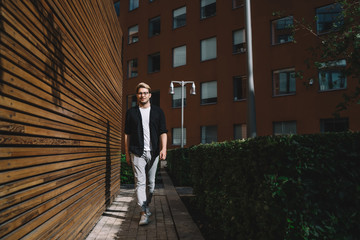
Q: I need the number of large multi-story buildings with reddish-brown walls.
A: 1